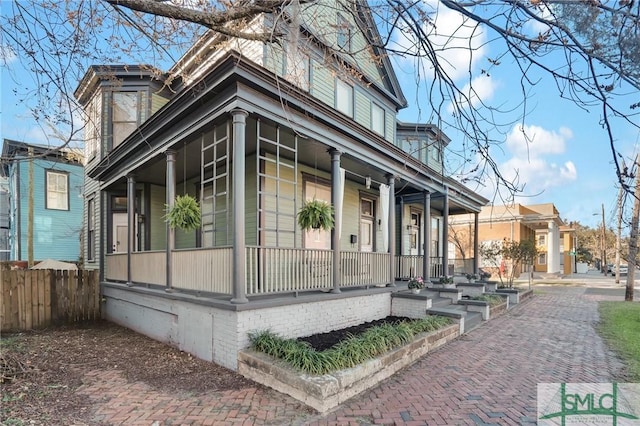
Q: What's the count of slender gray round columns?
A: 8